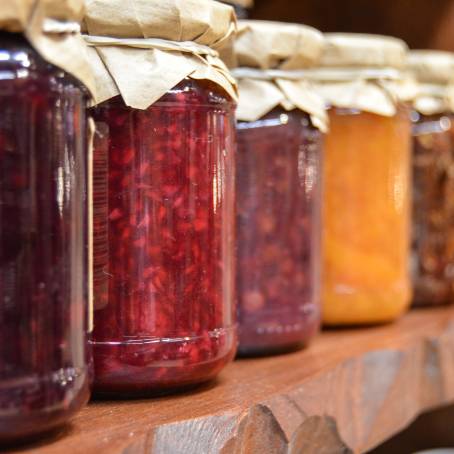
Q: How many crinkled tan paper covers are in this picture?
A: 5